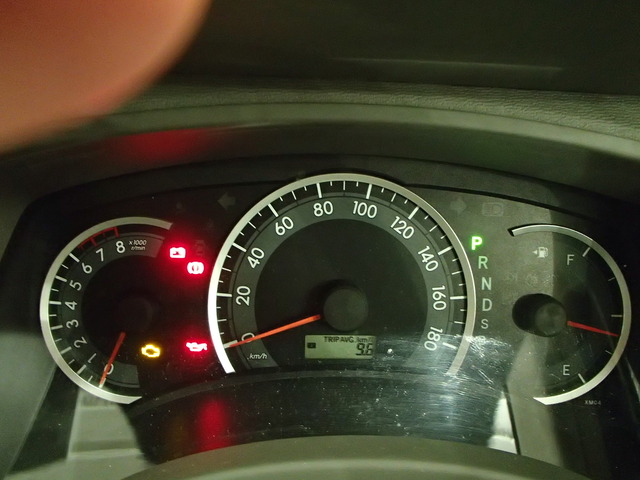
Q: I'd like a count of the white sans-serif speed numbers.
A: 10